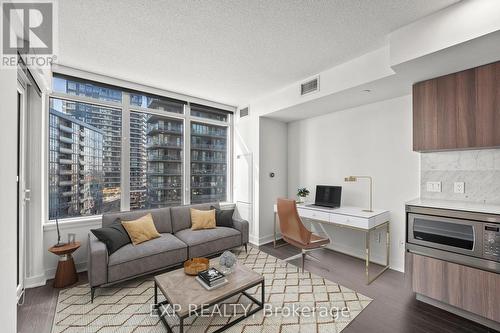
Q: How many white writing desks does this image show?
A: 1